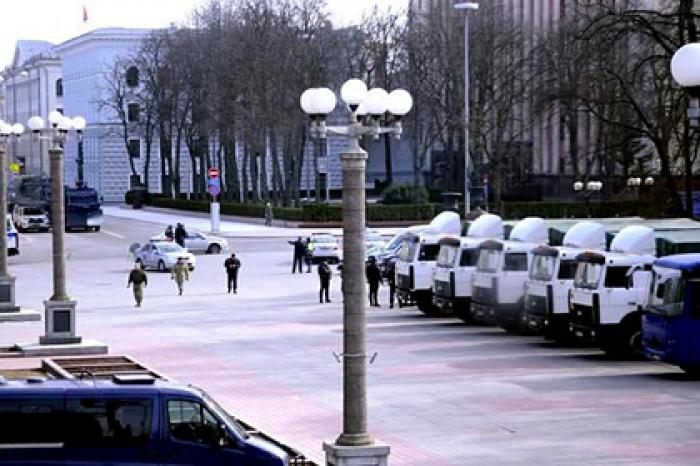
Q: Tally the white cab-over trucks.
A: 5